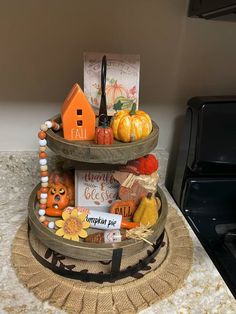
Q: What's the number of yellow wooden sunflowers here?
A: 1